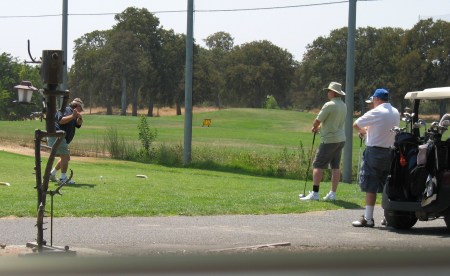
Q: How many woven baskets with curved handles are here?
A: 0